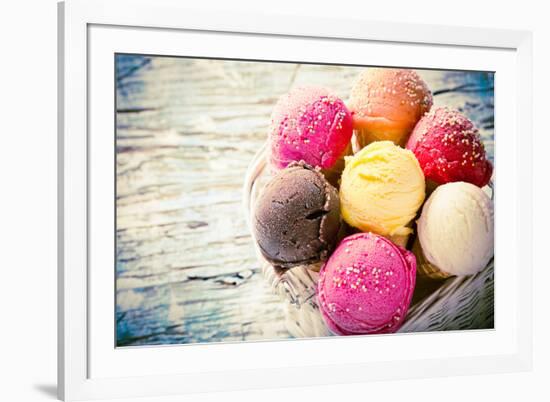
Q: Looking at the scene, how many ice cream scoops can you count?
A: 7